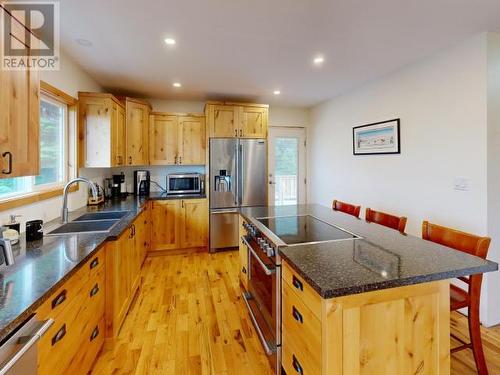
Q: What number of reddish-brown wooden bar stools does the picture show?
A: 3